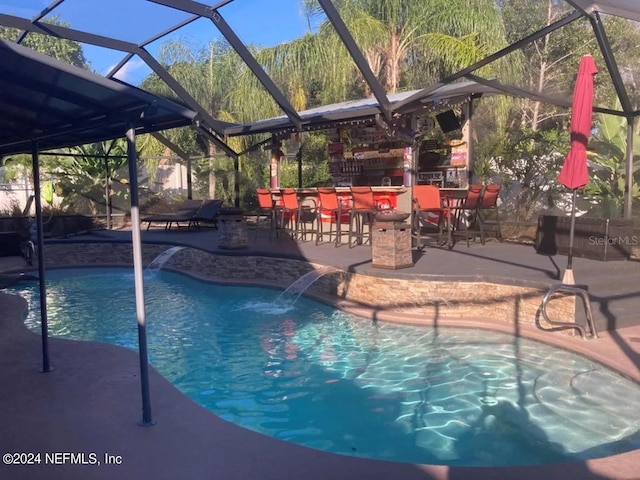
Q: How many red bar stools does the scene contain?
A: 7